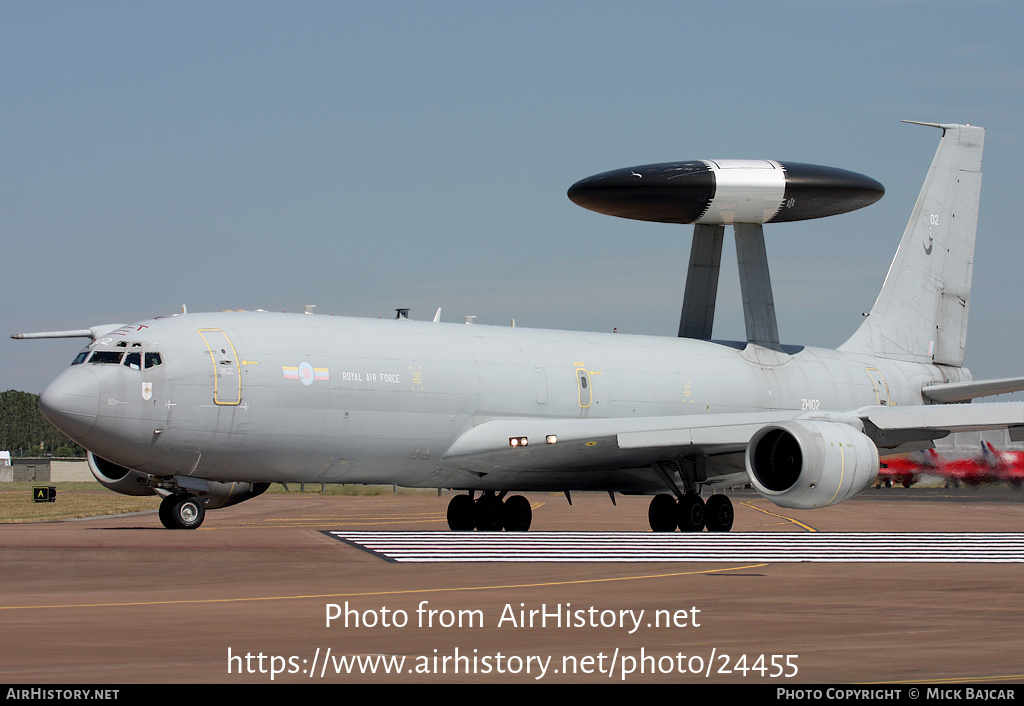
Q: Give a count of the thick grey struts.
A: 2